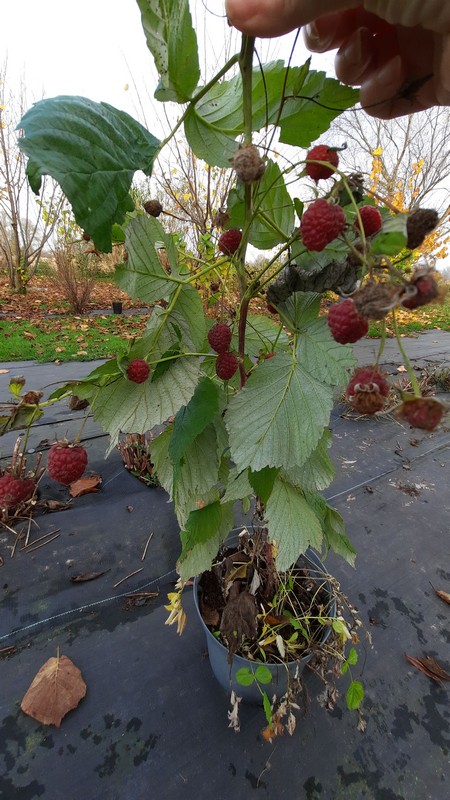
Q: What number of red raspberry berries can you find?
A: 13